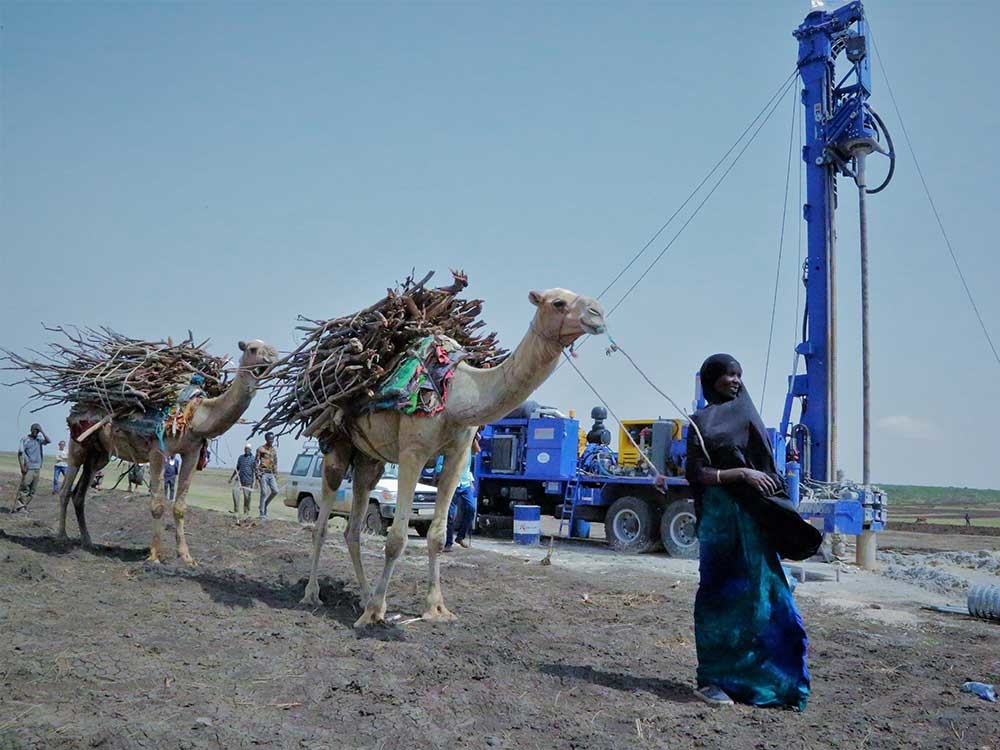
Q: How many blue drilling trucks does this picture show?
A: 1